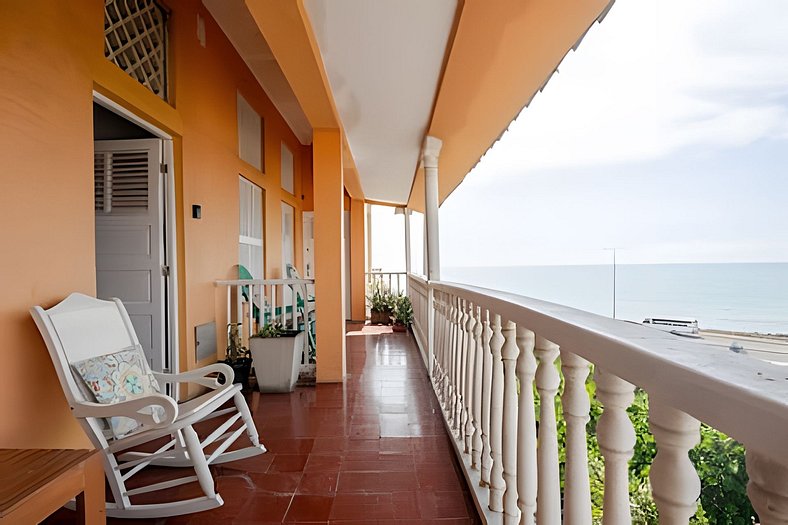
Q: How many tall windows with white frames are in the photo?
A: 2